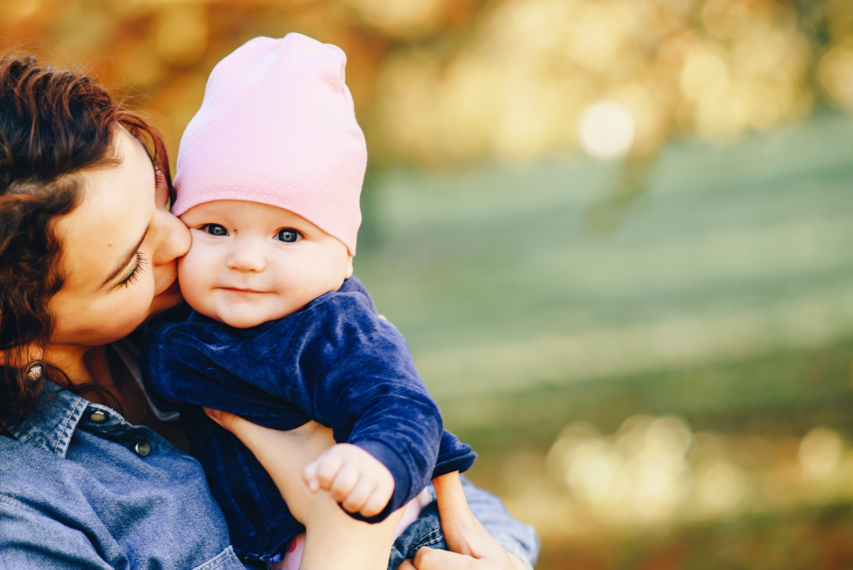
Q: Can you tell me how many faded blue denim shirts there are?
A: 1